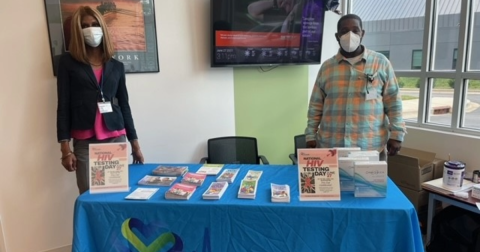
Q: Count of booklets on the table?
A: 11